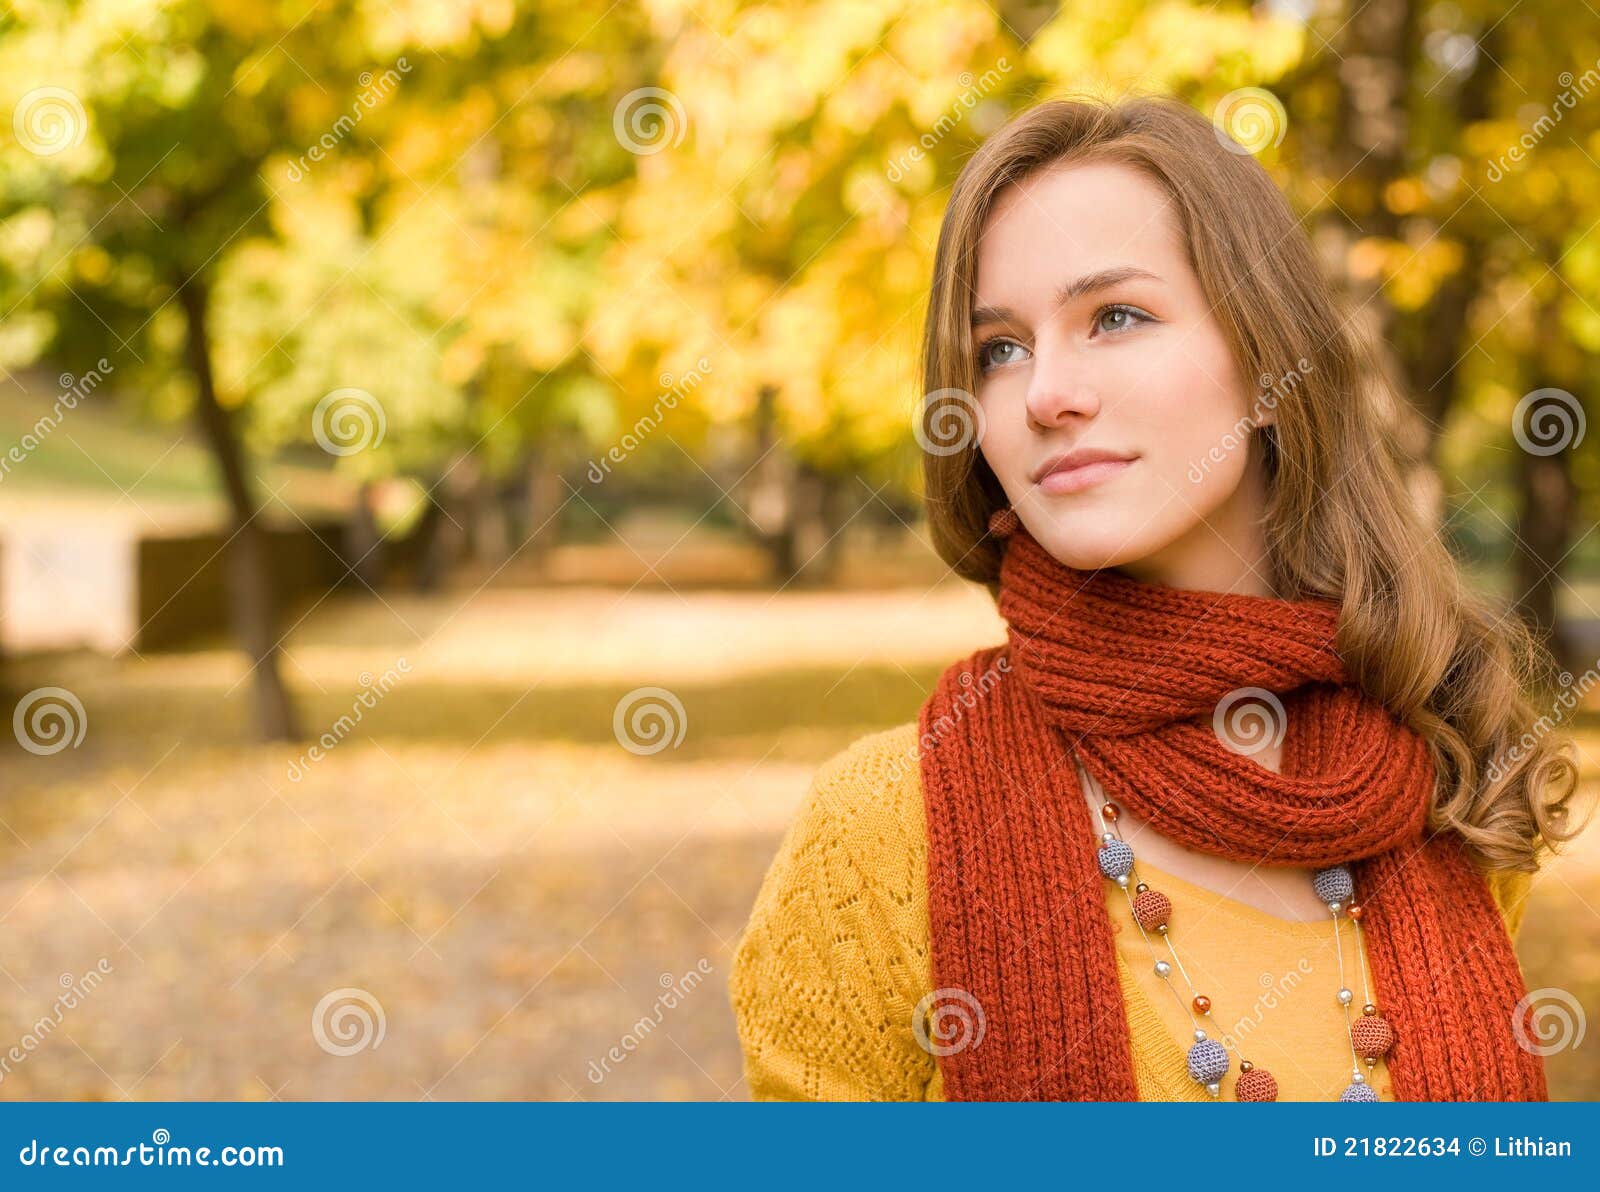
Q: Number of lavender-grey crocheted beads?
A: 4